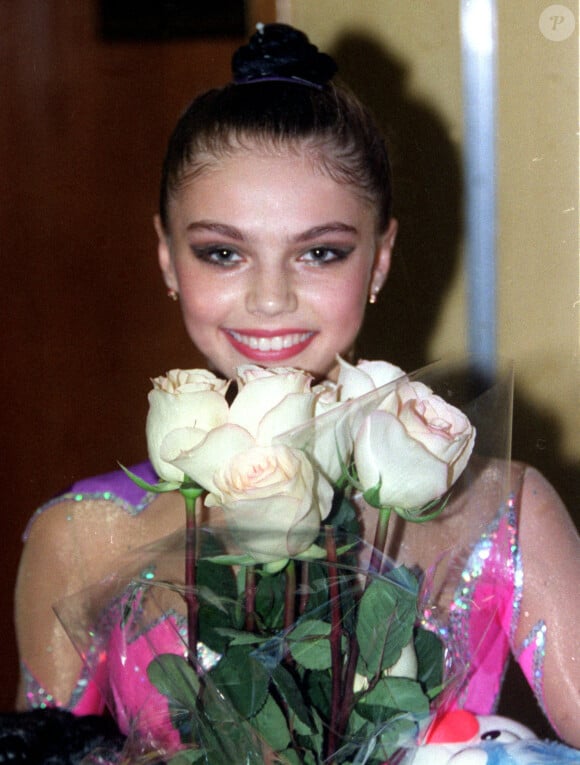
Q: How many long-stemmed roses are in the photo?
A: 6